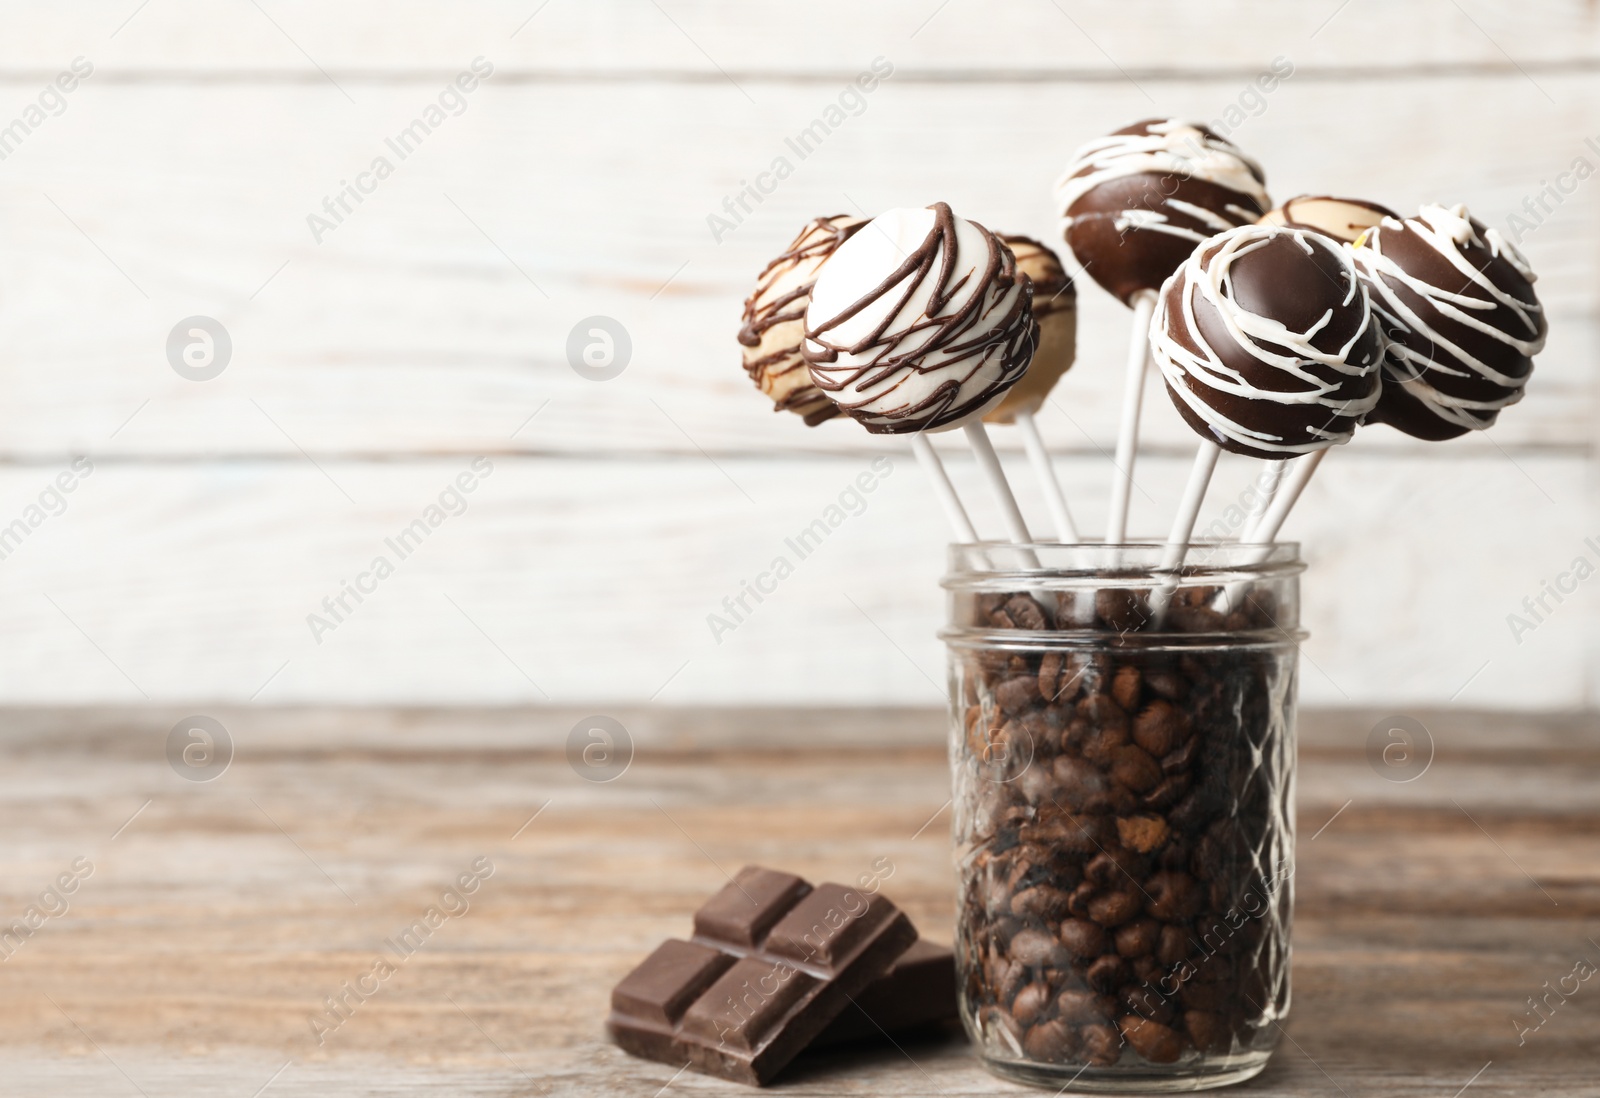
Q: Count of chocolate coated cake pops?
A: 3